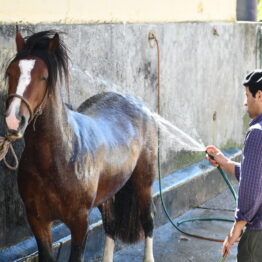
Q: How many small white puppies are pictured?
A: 0